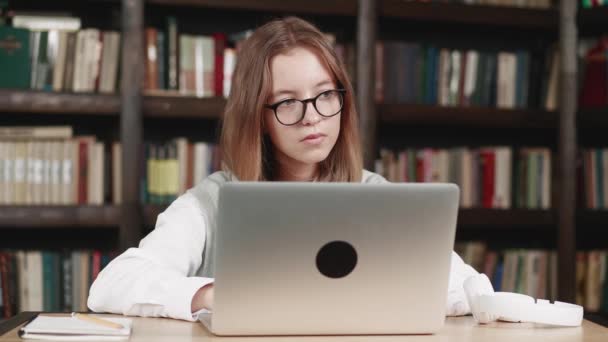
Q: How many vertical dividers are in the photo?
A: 3